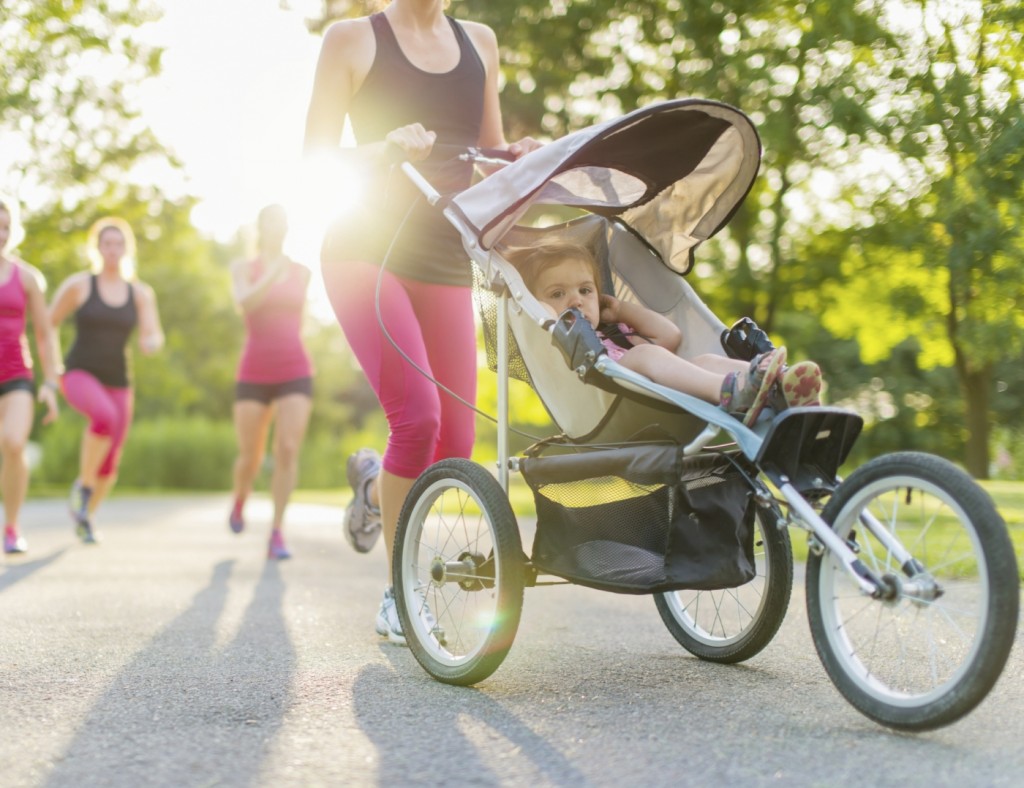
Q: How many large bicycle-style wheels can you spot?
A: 3